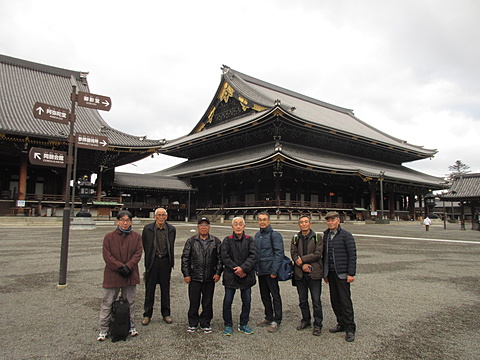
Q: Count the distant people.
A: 1